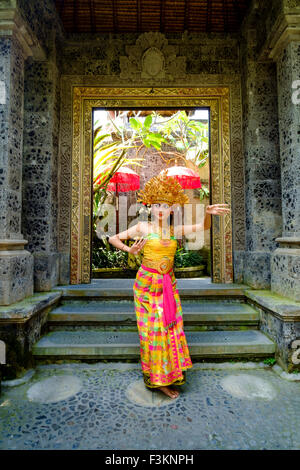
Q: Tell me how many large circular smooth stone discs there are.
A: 3